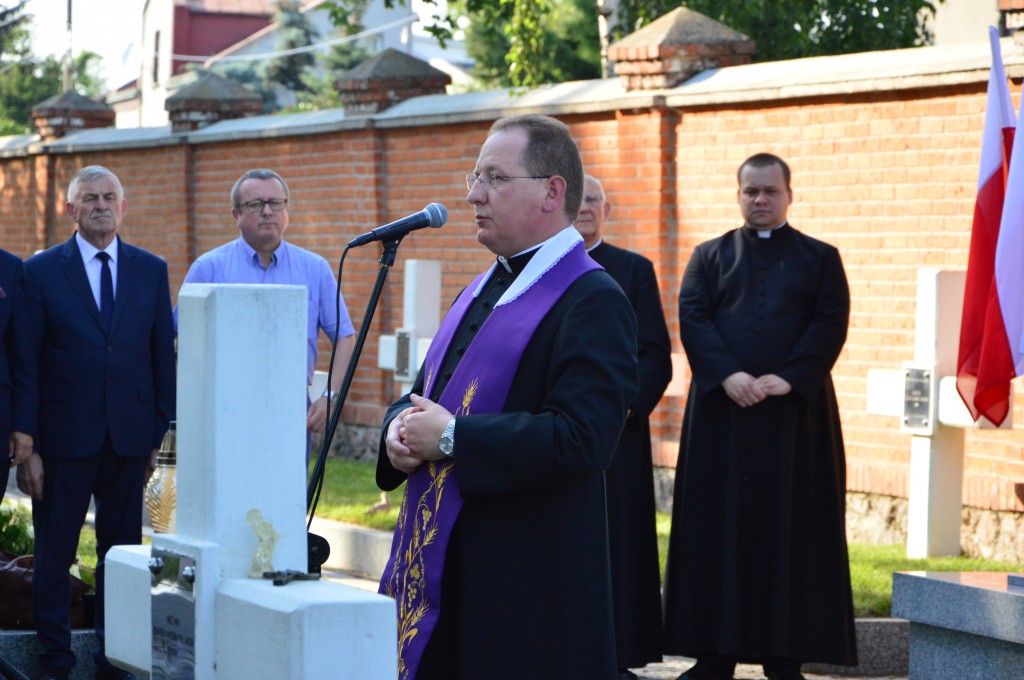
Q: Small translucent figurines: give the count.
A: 1